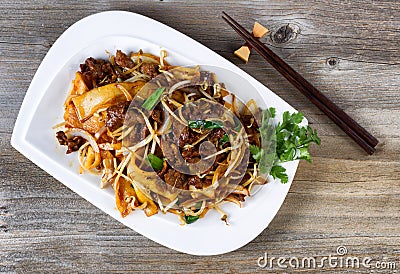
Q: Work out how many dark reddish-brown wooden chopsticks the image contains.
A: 2